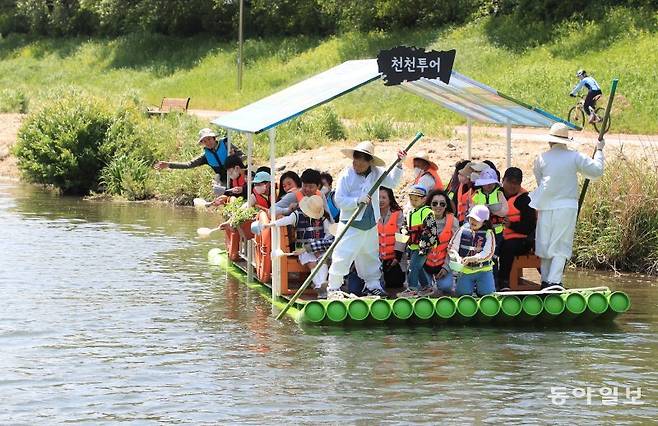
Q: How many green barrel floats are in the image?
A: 15